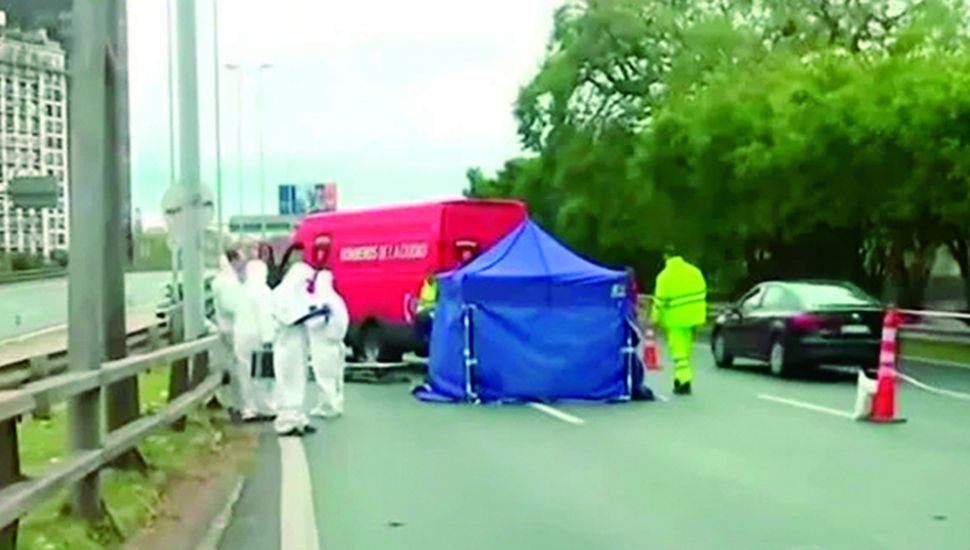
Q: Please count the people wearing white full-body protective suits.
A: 4